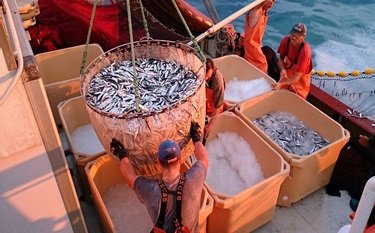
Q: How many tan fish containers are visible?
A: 6